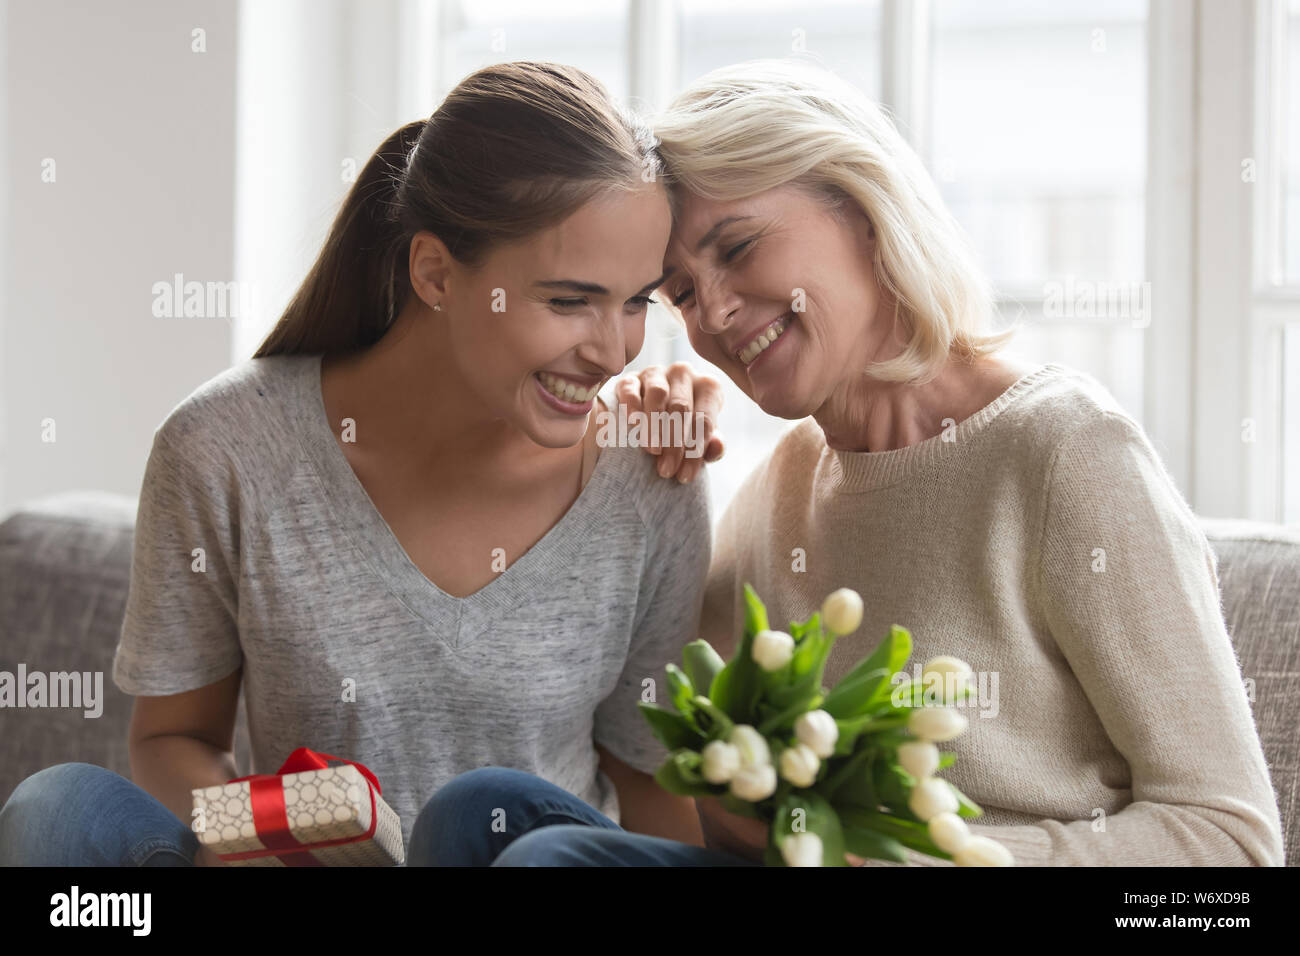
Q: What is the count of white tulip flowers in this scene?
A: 14